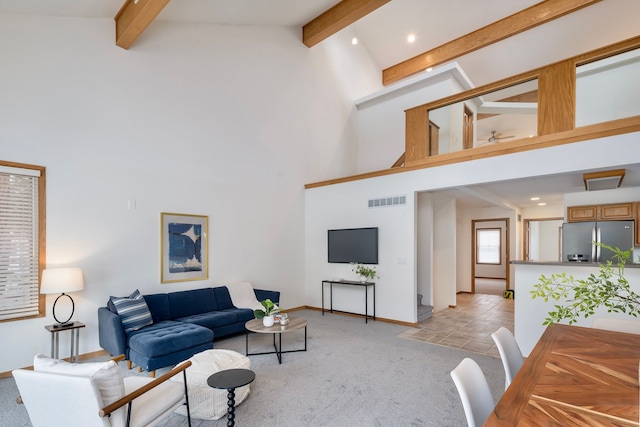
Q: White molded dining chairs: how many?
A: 3